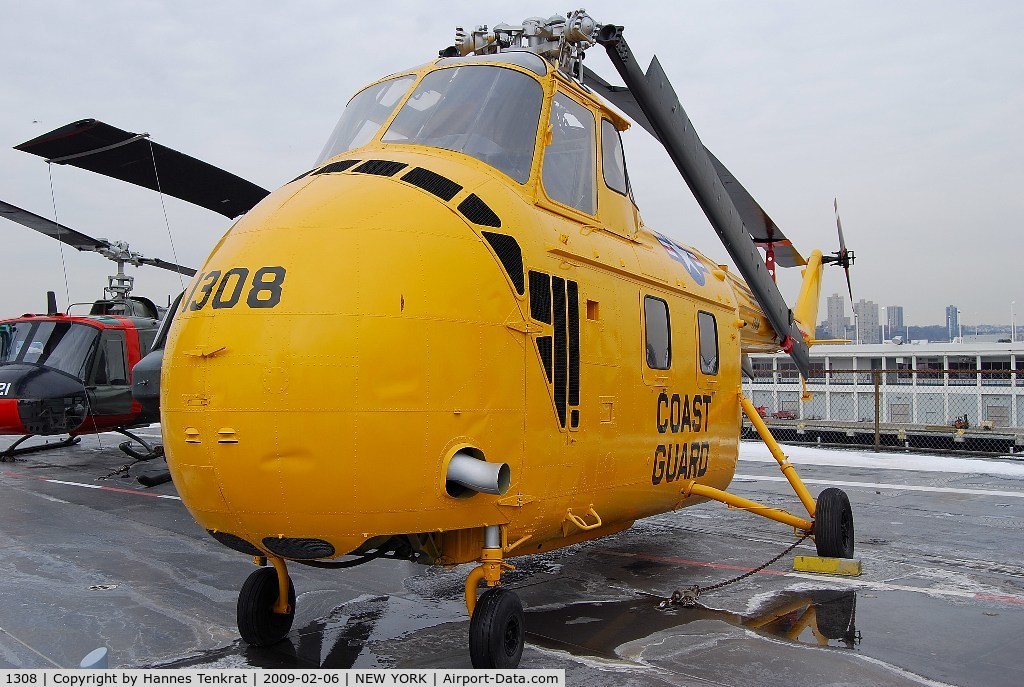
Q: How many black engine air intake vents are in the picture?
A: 11